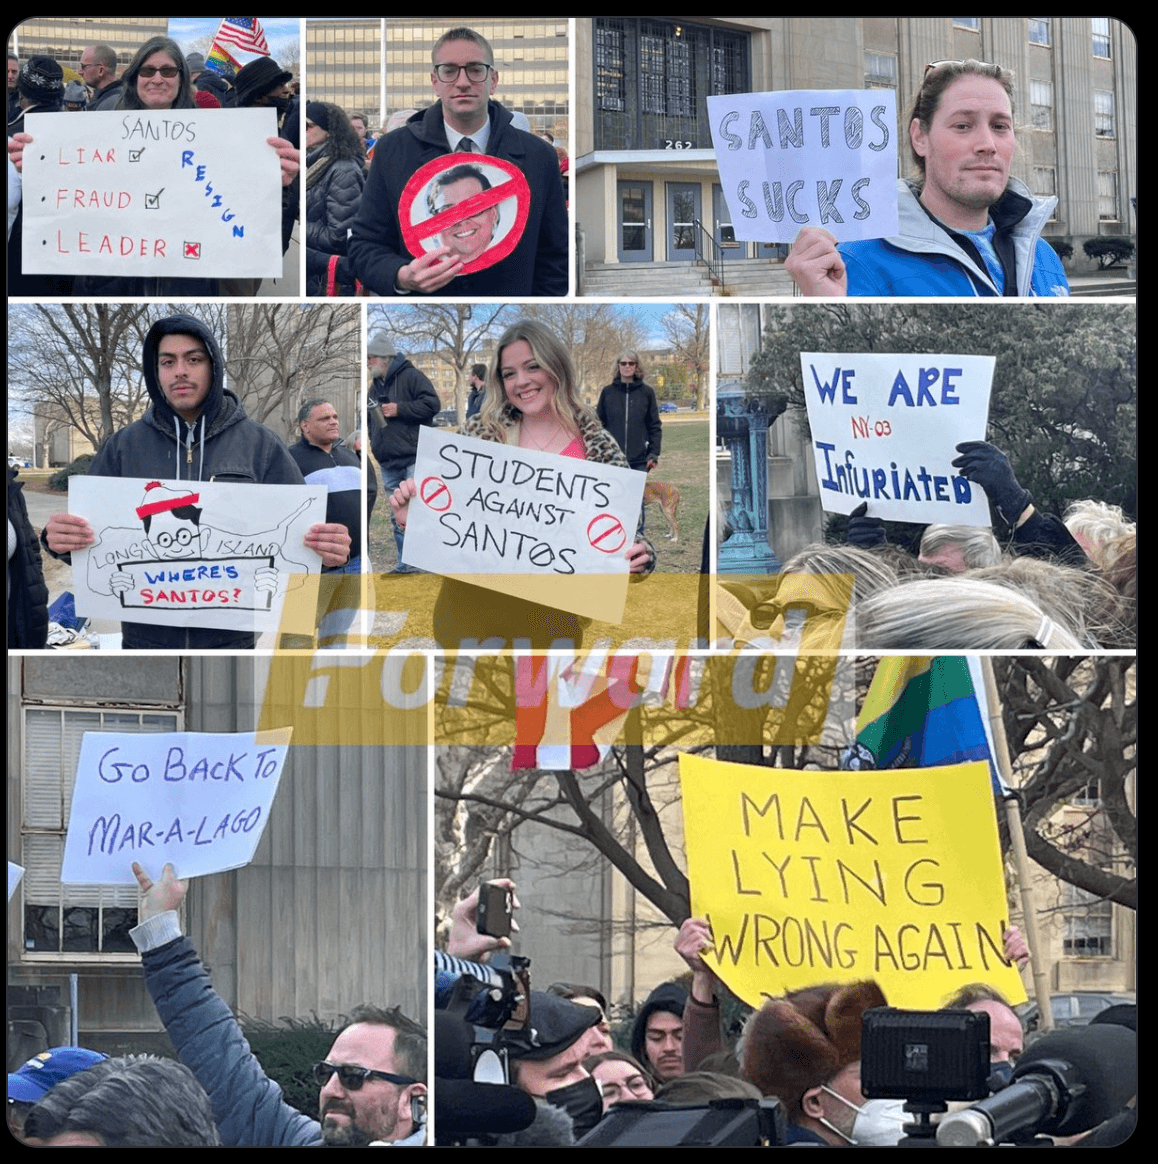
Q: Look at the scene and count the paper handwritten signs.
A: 7